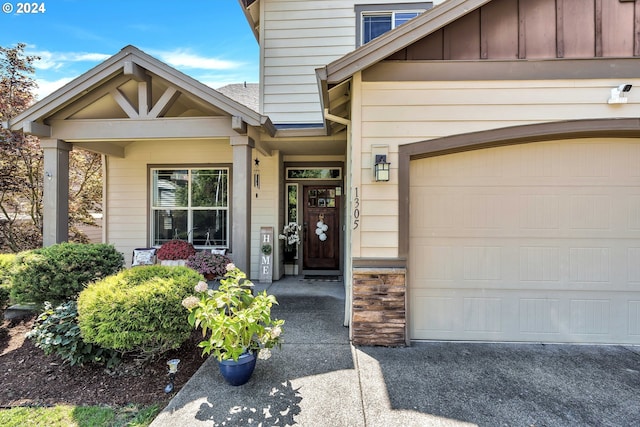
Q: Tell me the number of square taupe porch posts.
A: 2